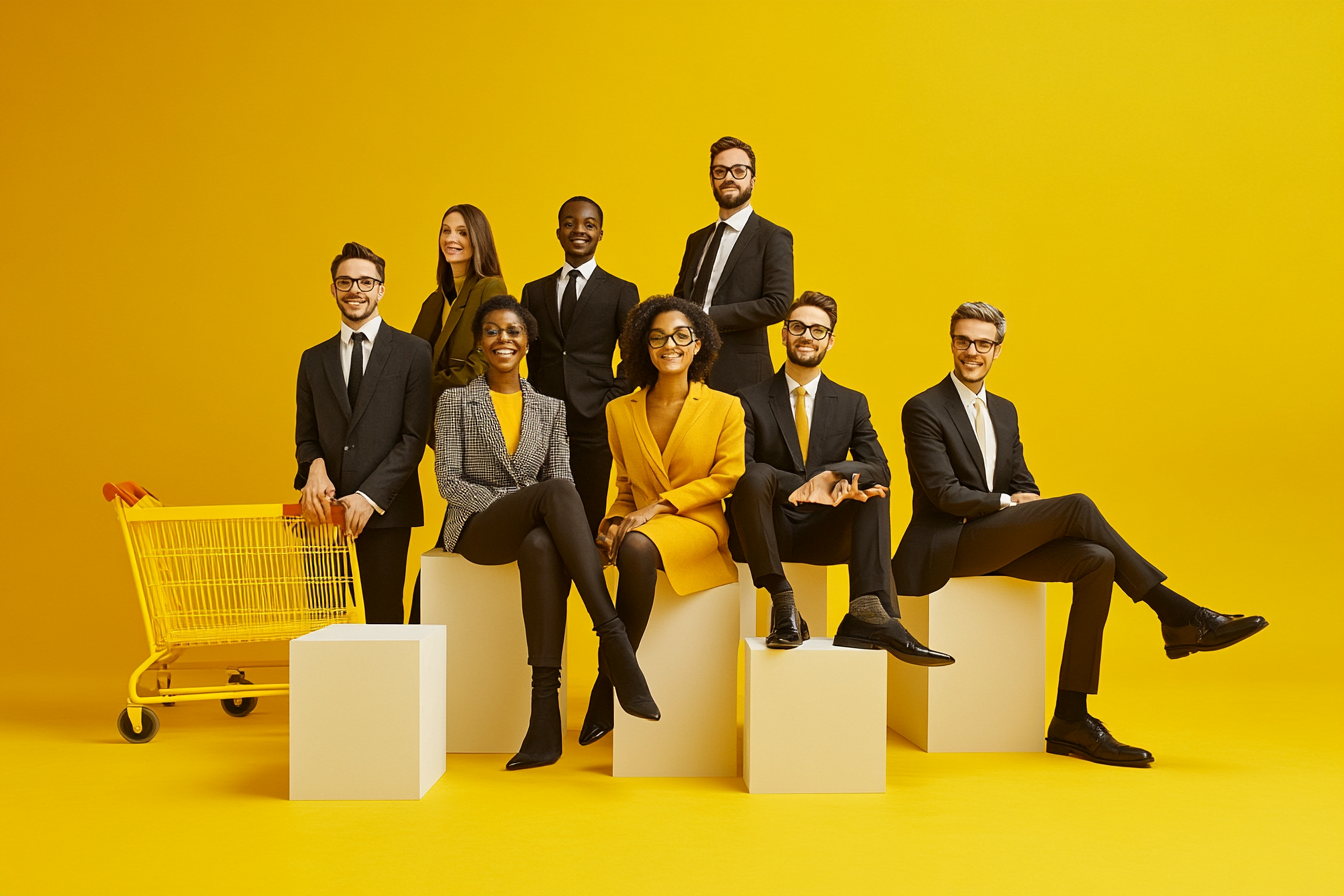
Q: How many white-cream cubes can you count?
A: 6